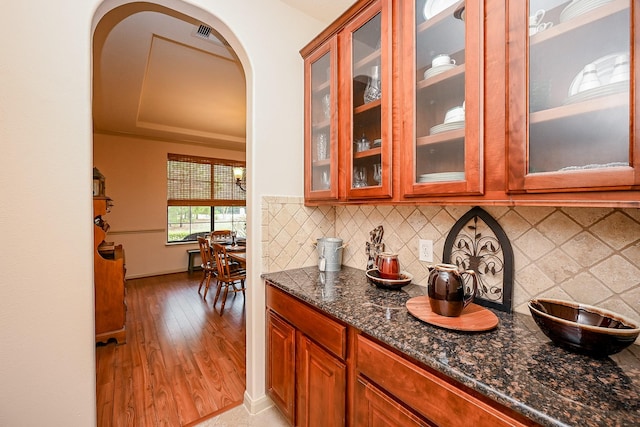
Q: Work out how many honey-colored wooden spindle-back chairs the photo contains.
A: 3